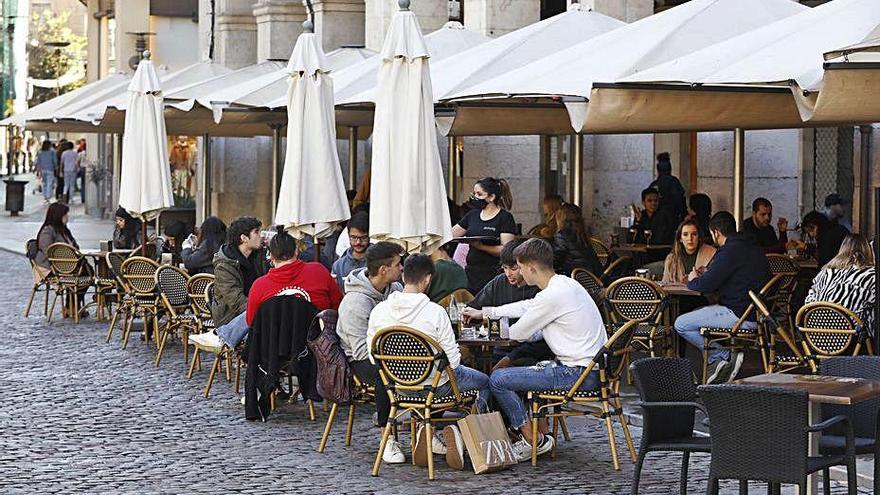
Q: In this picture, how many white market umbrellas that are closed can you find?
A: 3